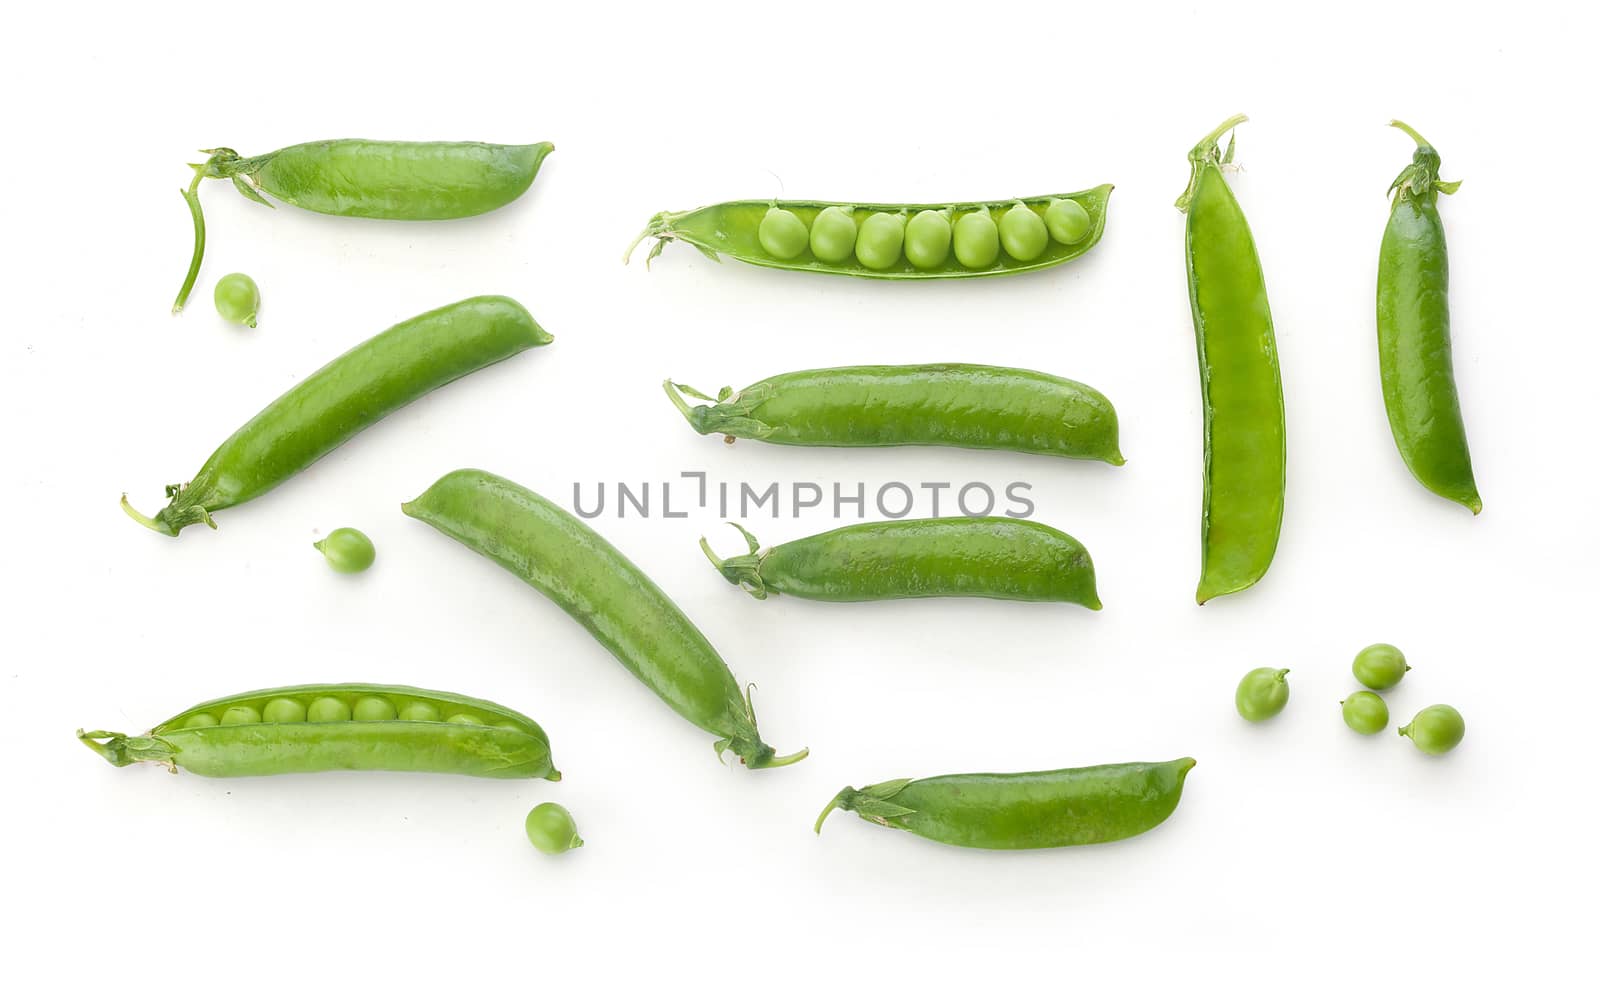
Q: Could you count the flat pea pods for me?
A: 1